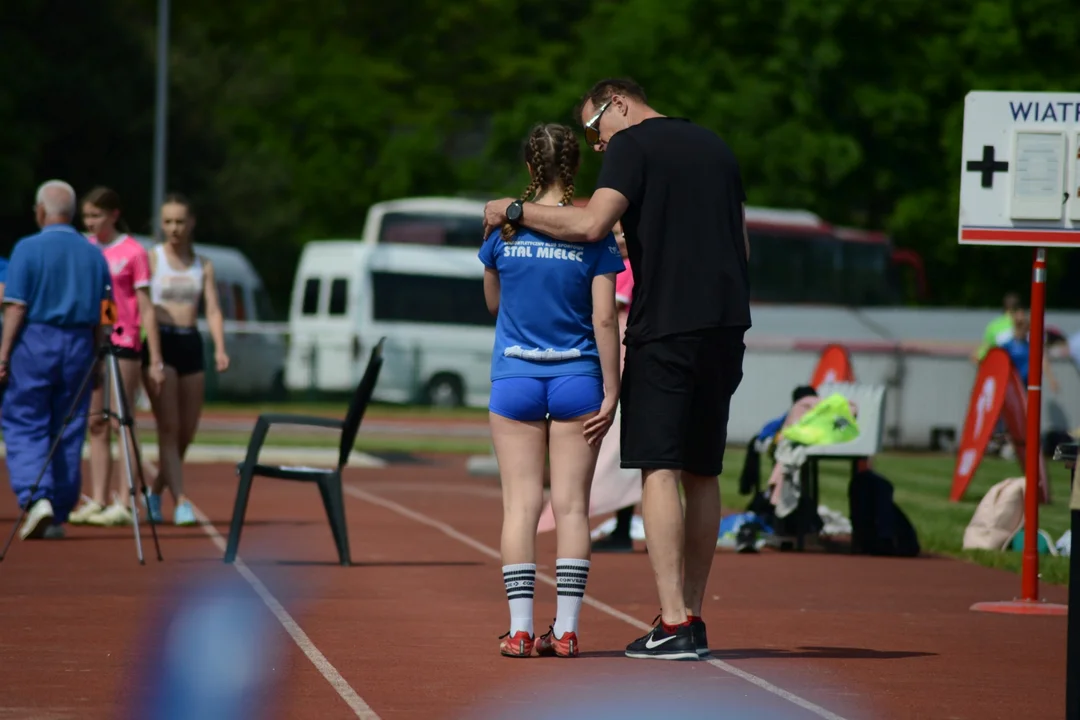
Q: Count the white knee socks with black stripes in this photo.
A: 2